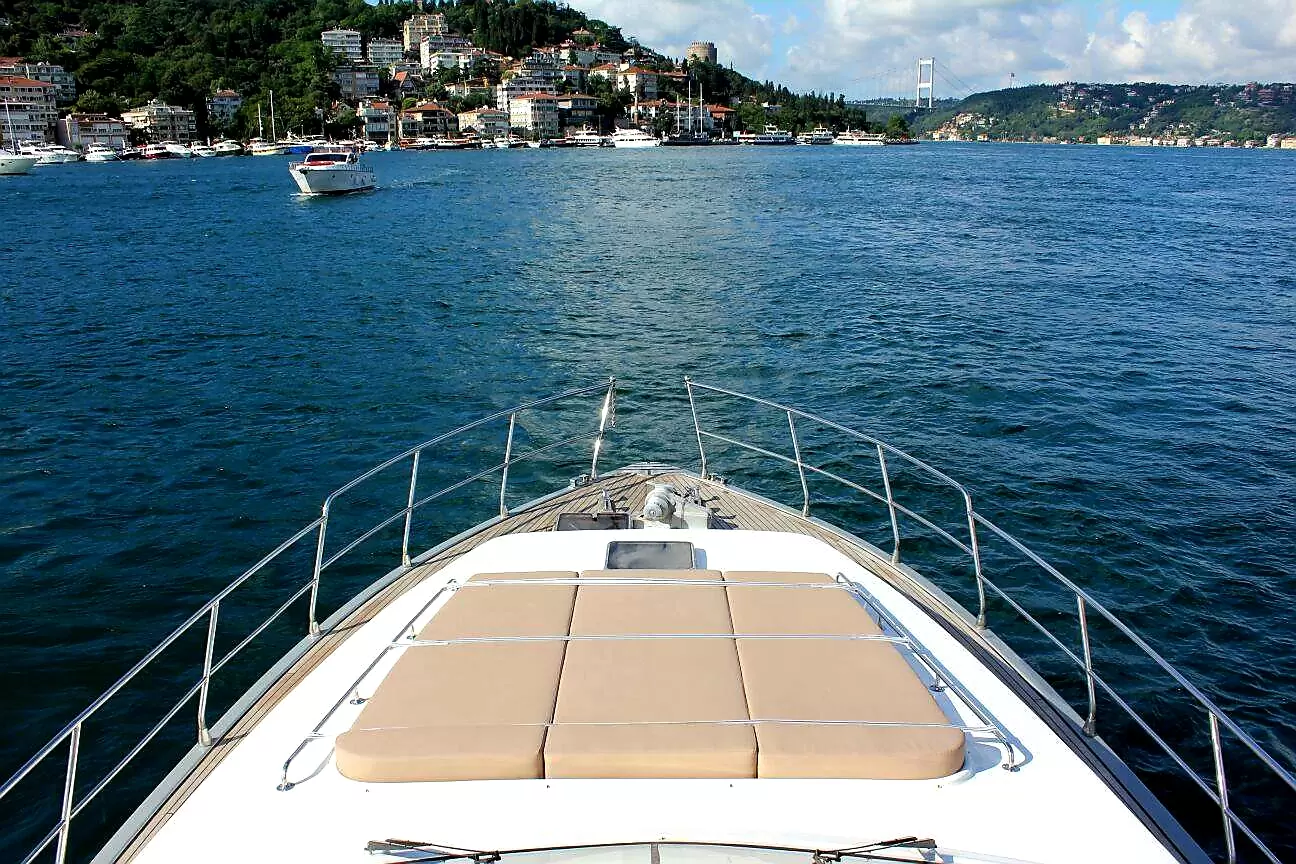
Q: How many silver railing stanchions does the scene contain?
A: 12